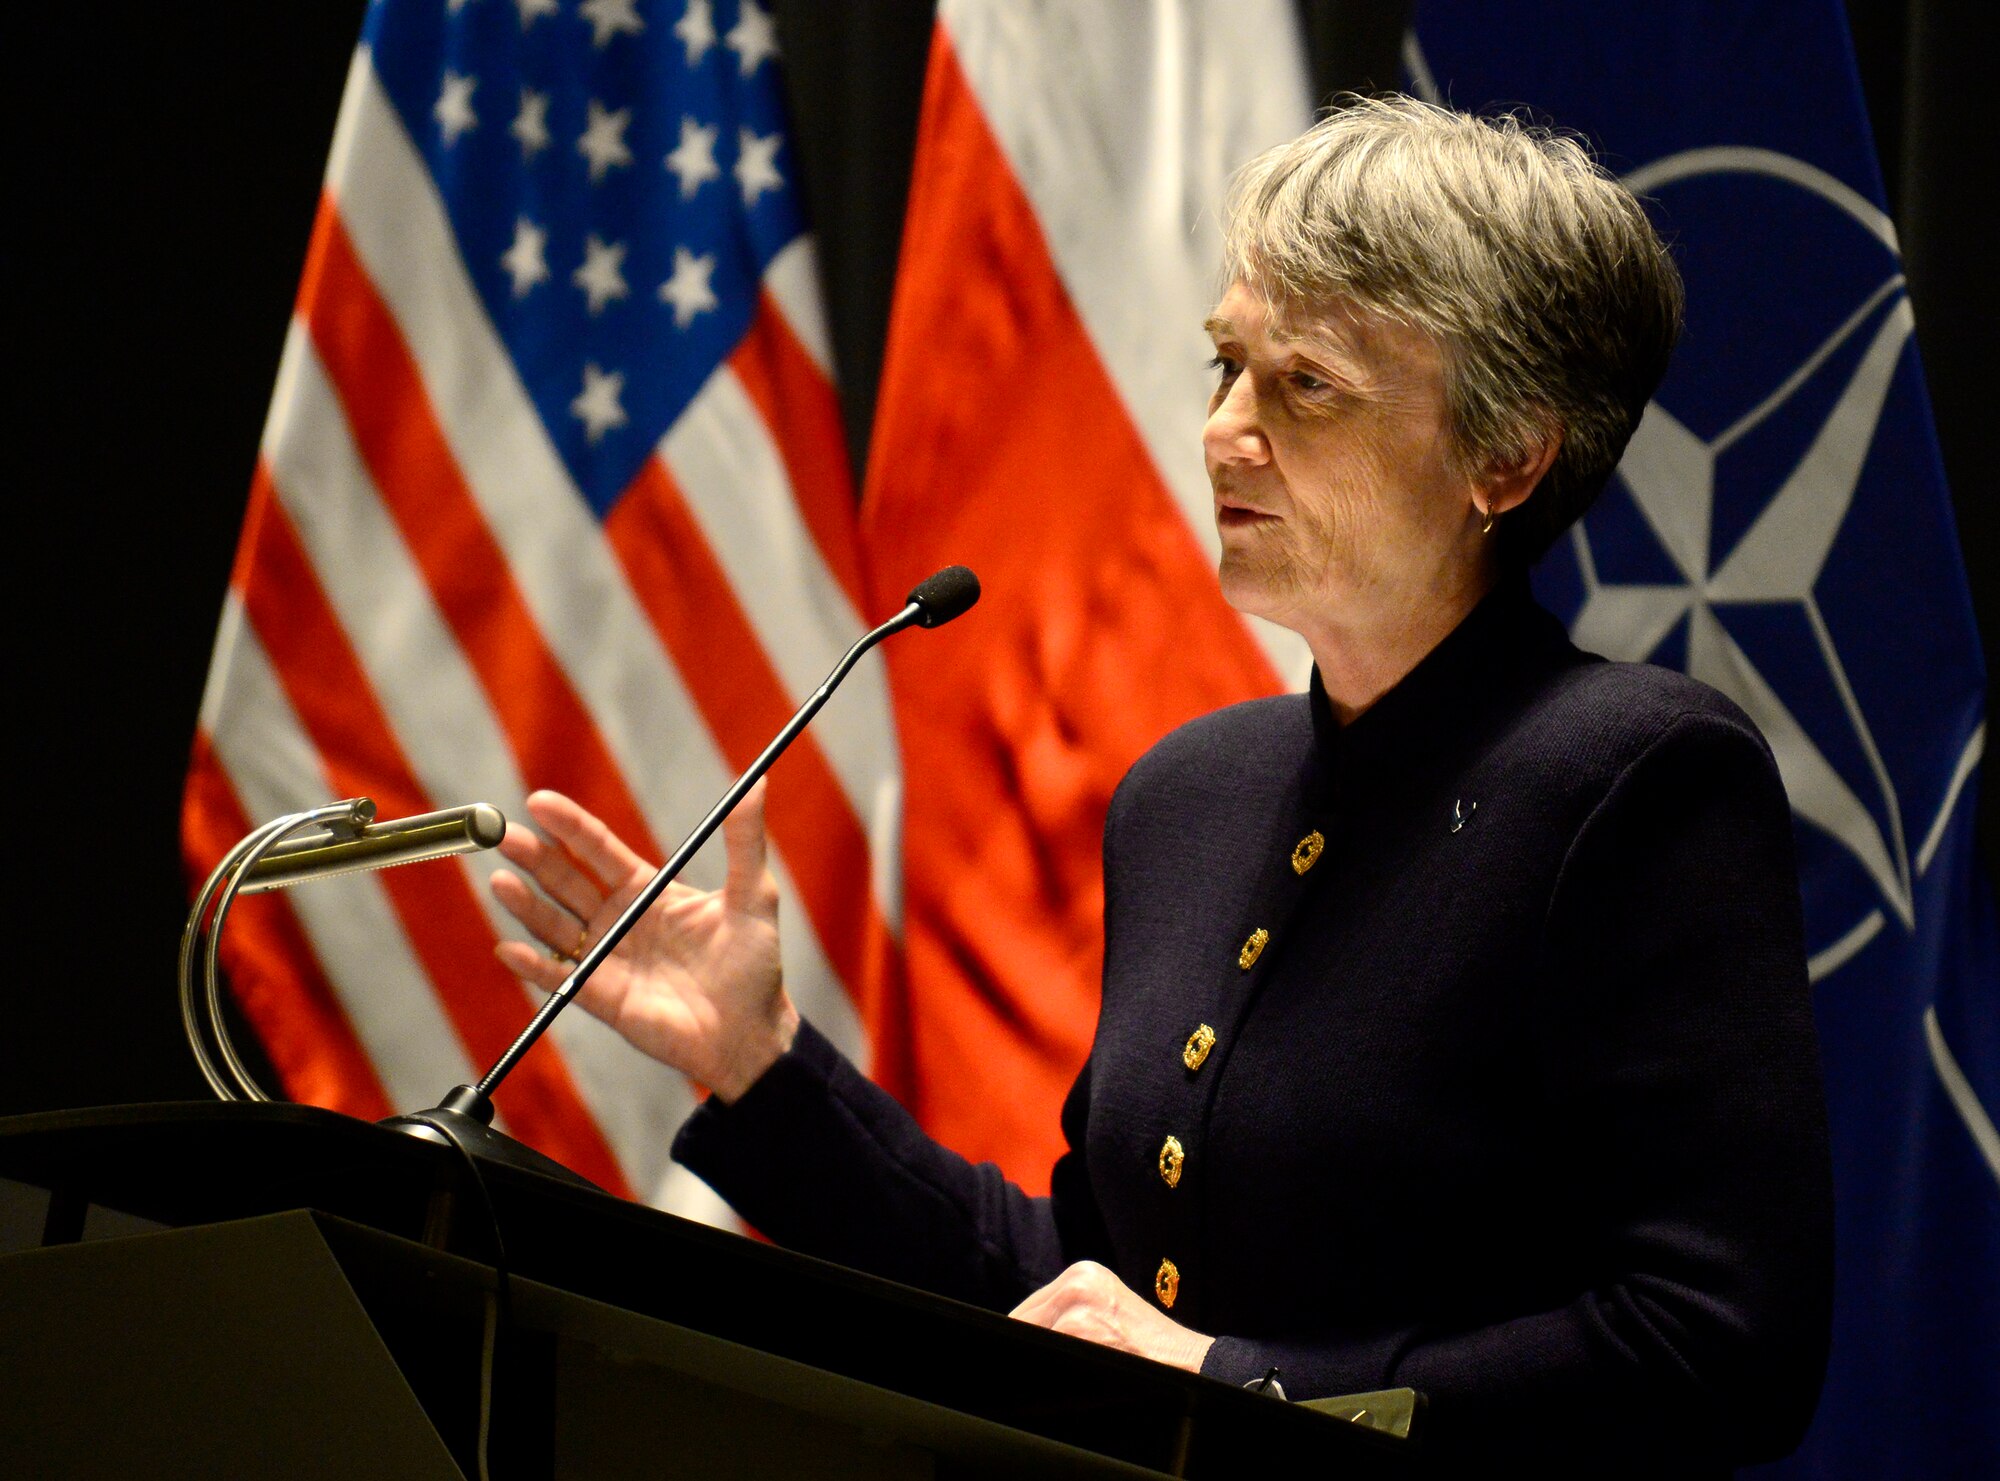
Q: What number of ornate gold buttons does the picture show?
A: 5